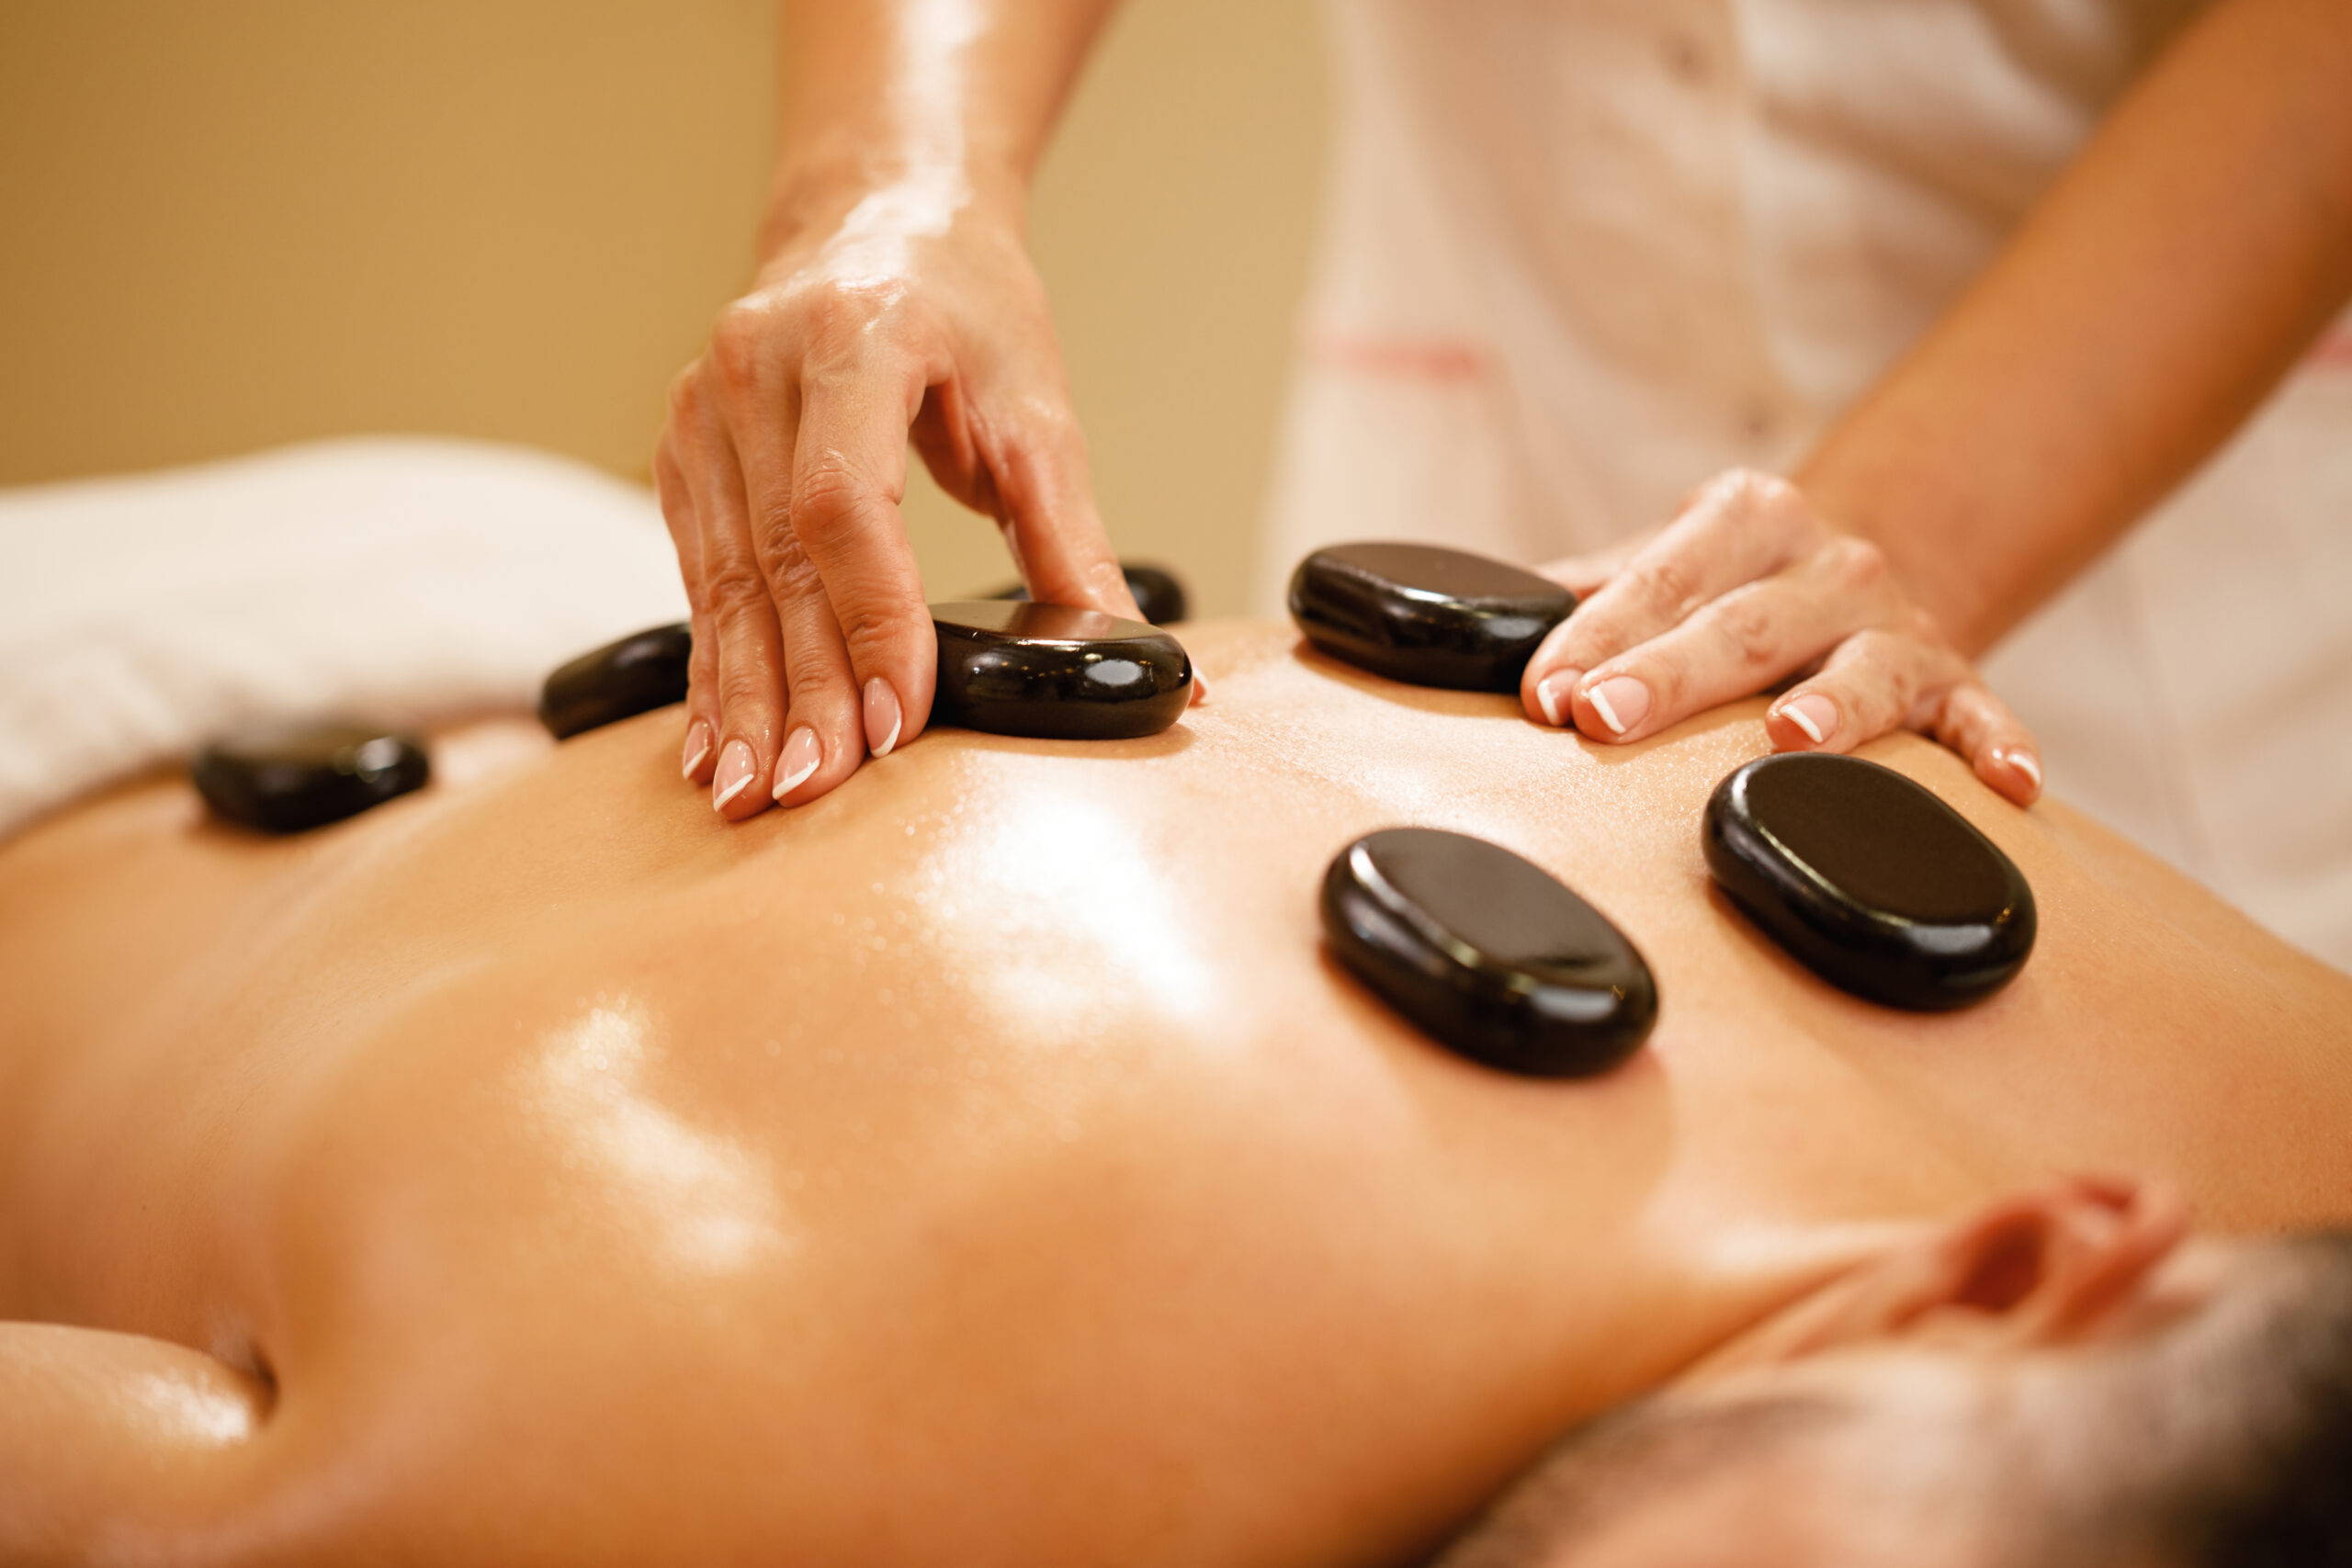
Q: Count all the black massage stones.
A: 7